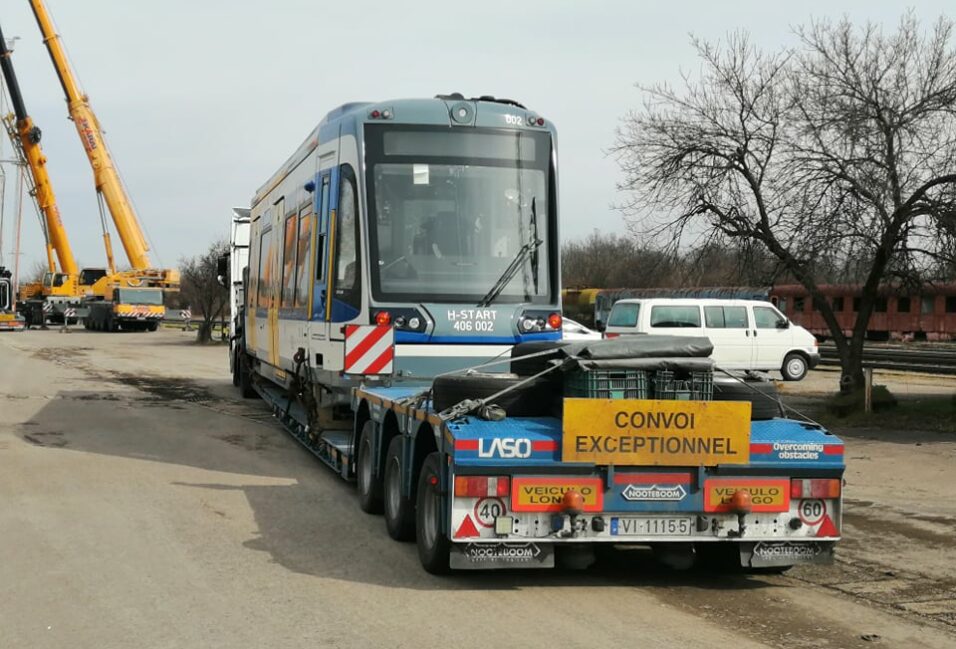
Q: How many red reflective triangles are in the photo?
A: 2